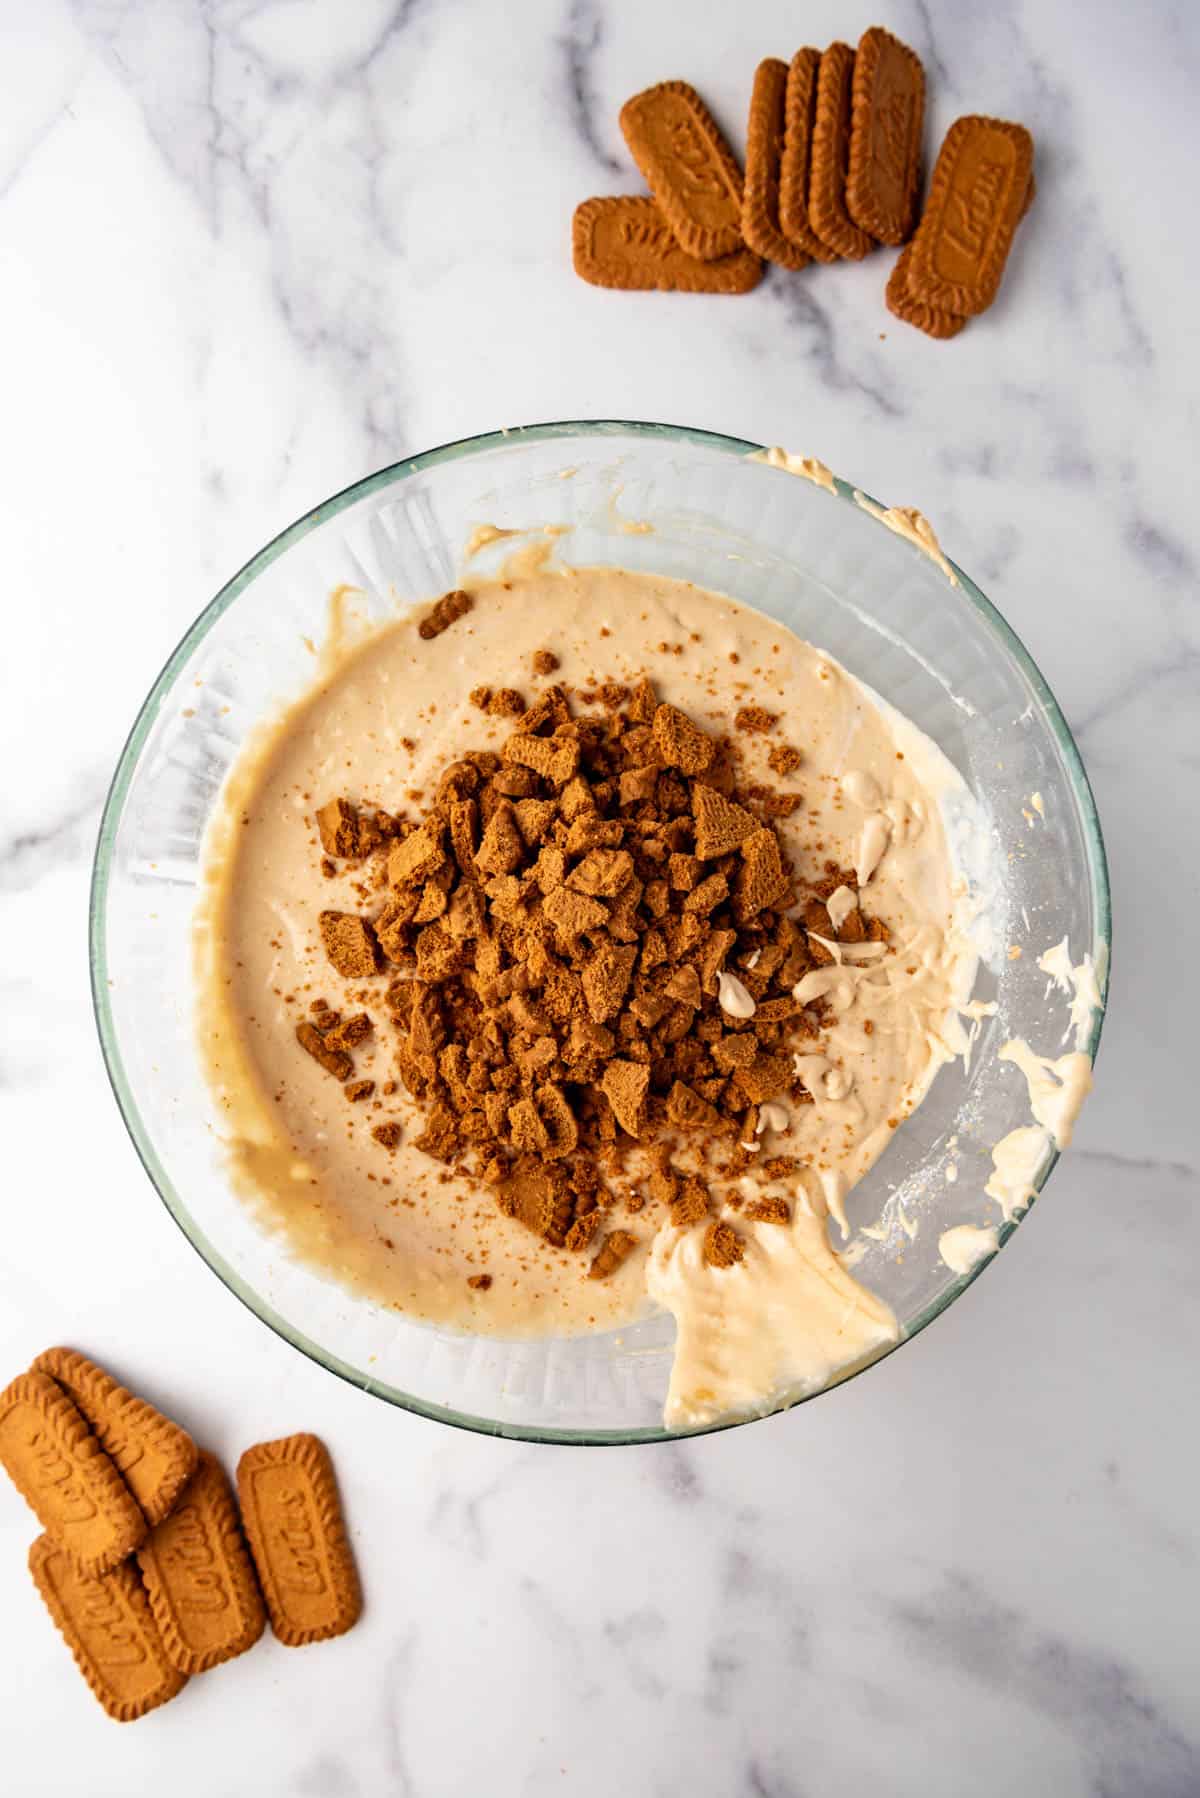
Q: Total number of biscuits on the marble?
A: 13